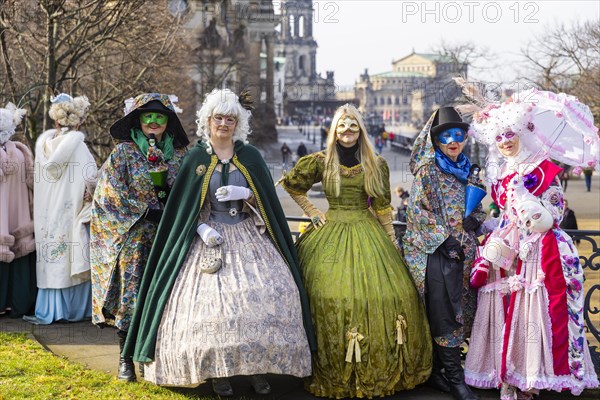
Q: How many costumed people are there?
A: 7